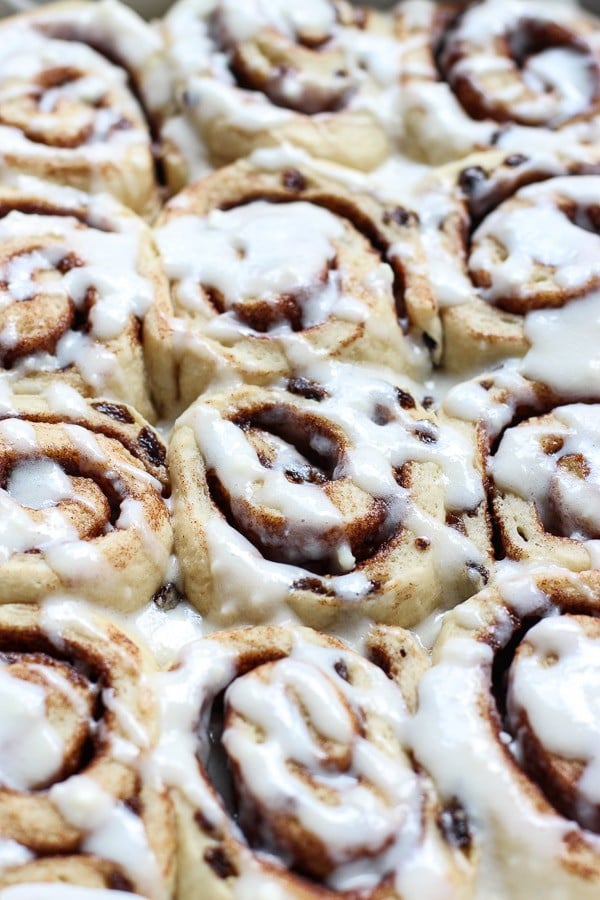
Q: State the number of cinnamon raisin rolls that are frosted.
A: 12